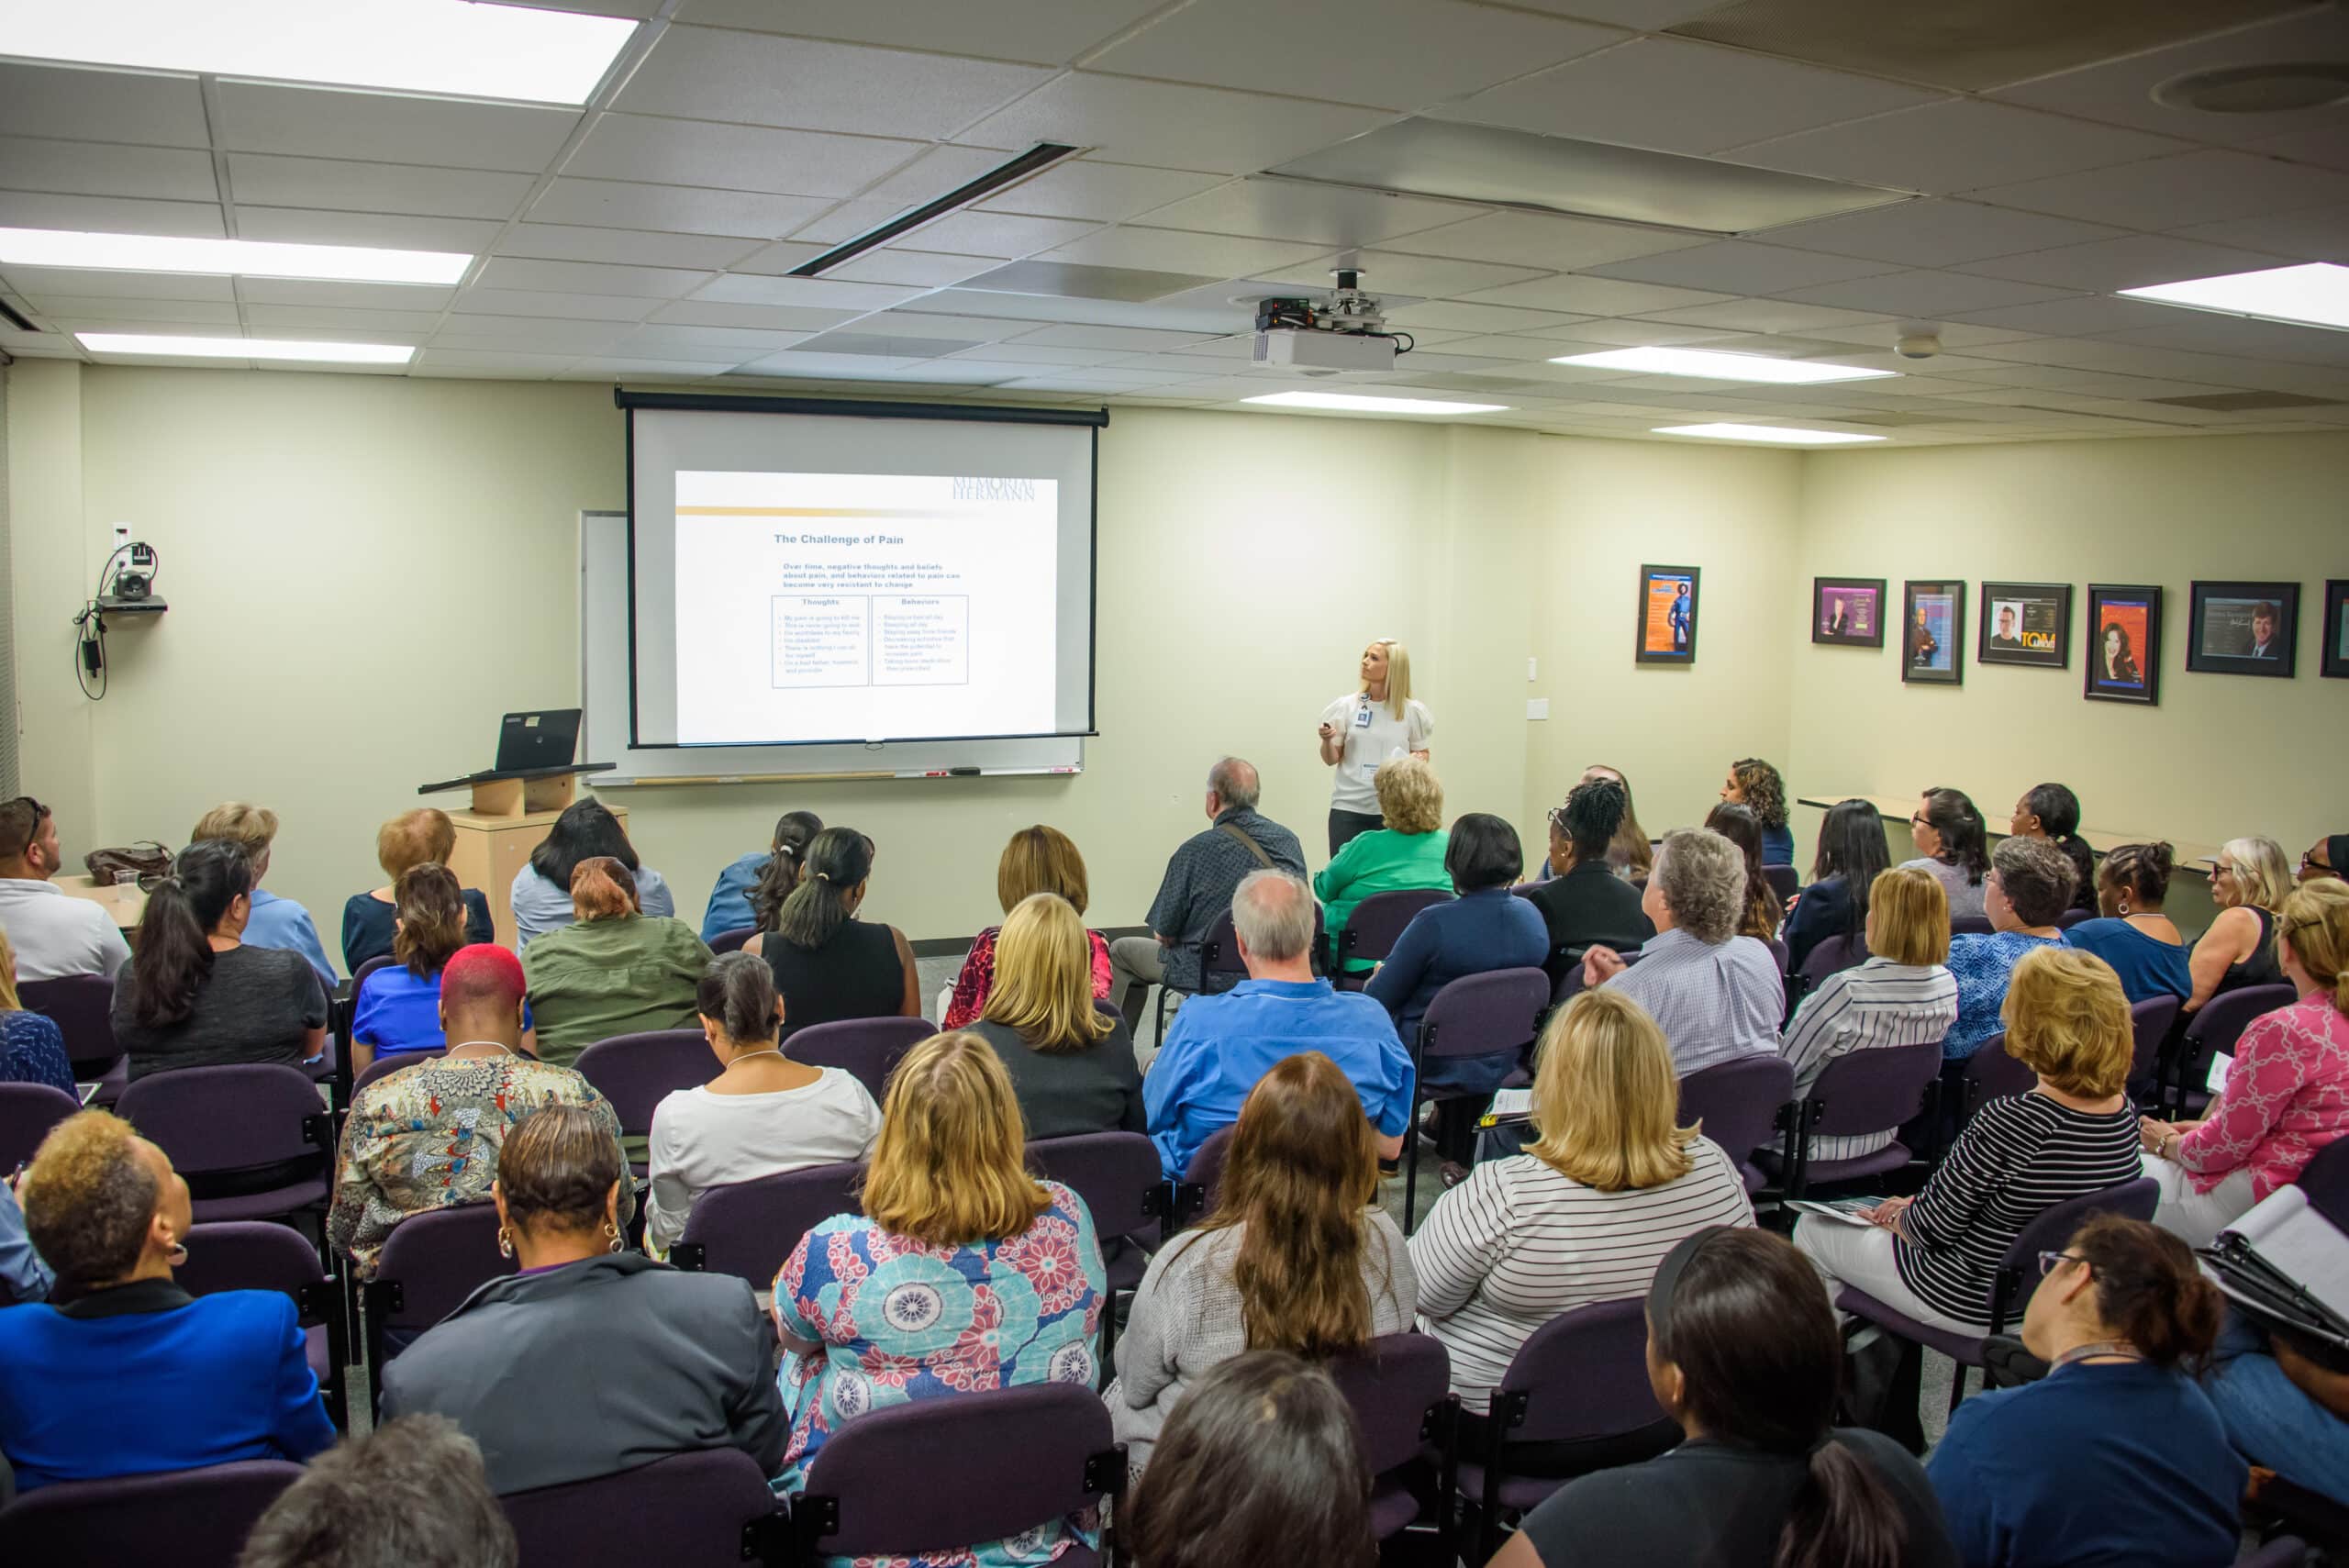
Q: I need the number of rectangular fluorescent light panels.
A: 7